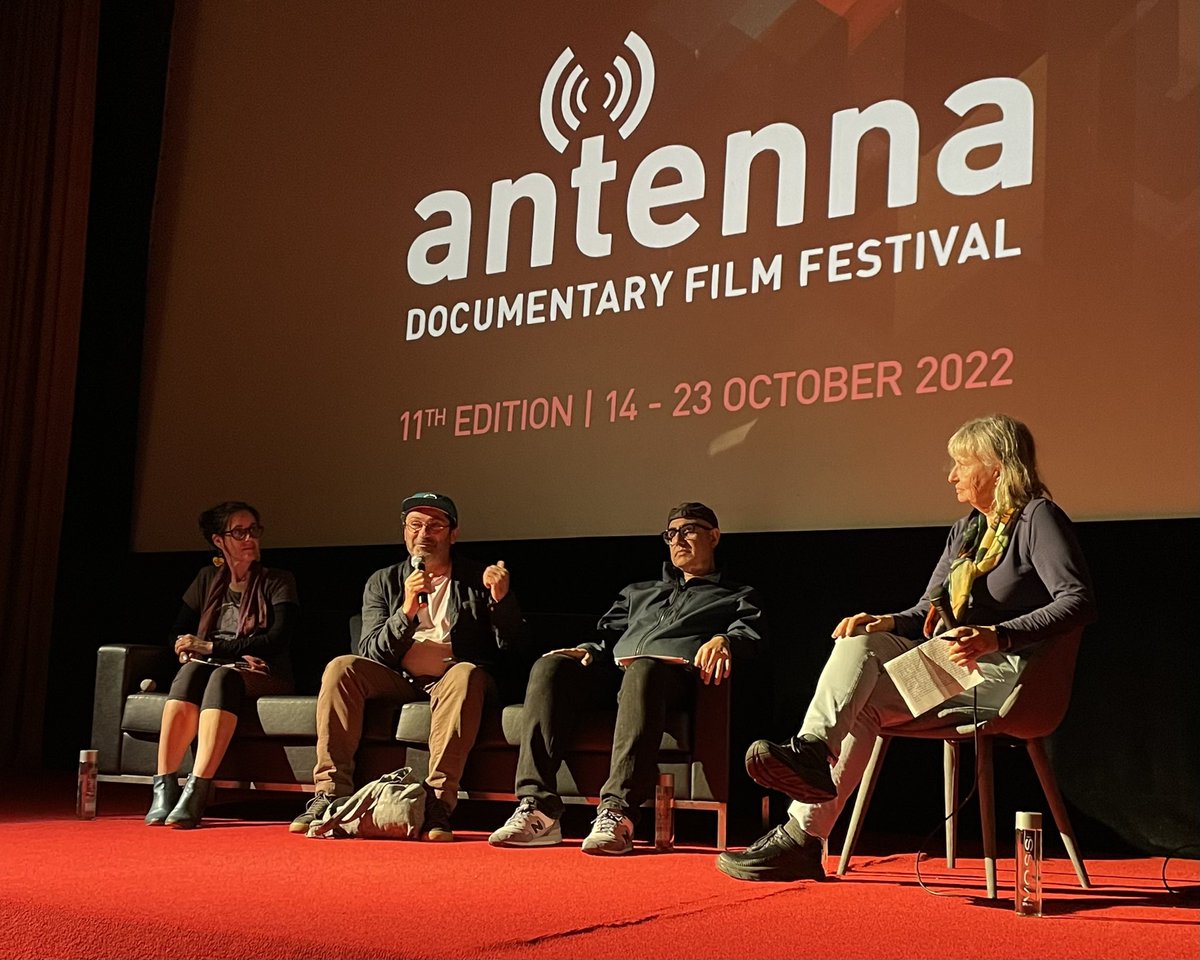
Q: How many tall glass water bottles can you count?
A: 3